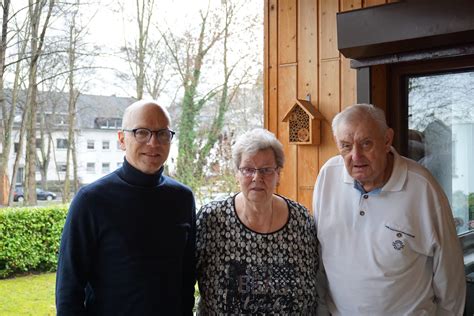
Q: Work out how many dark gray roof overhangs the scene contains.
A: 1